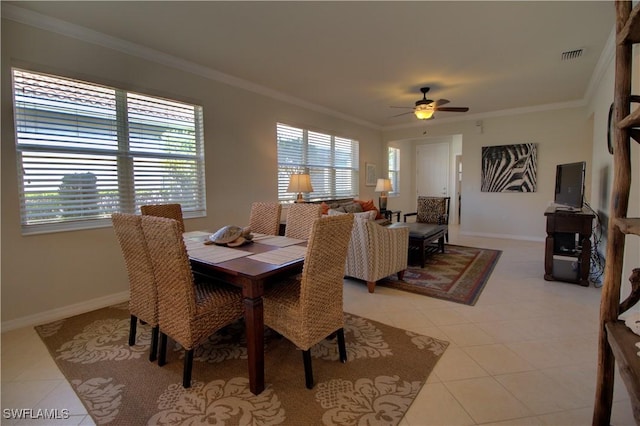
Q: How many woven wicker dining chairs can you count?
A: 6